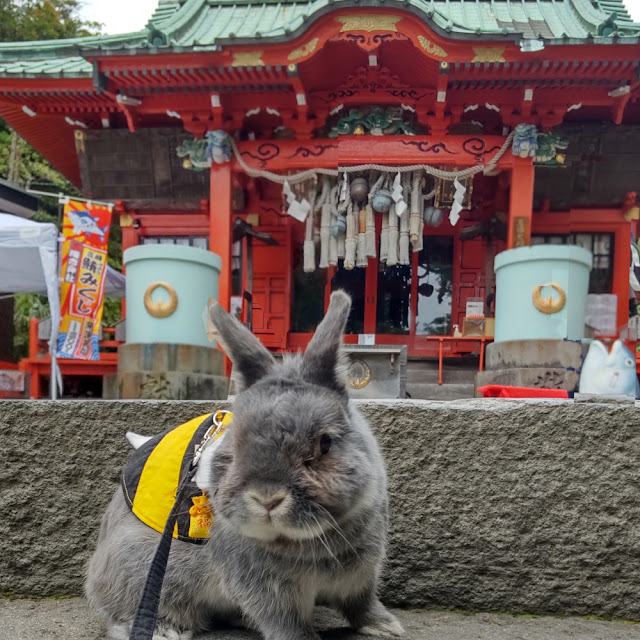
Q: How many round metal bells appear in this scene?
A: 4